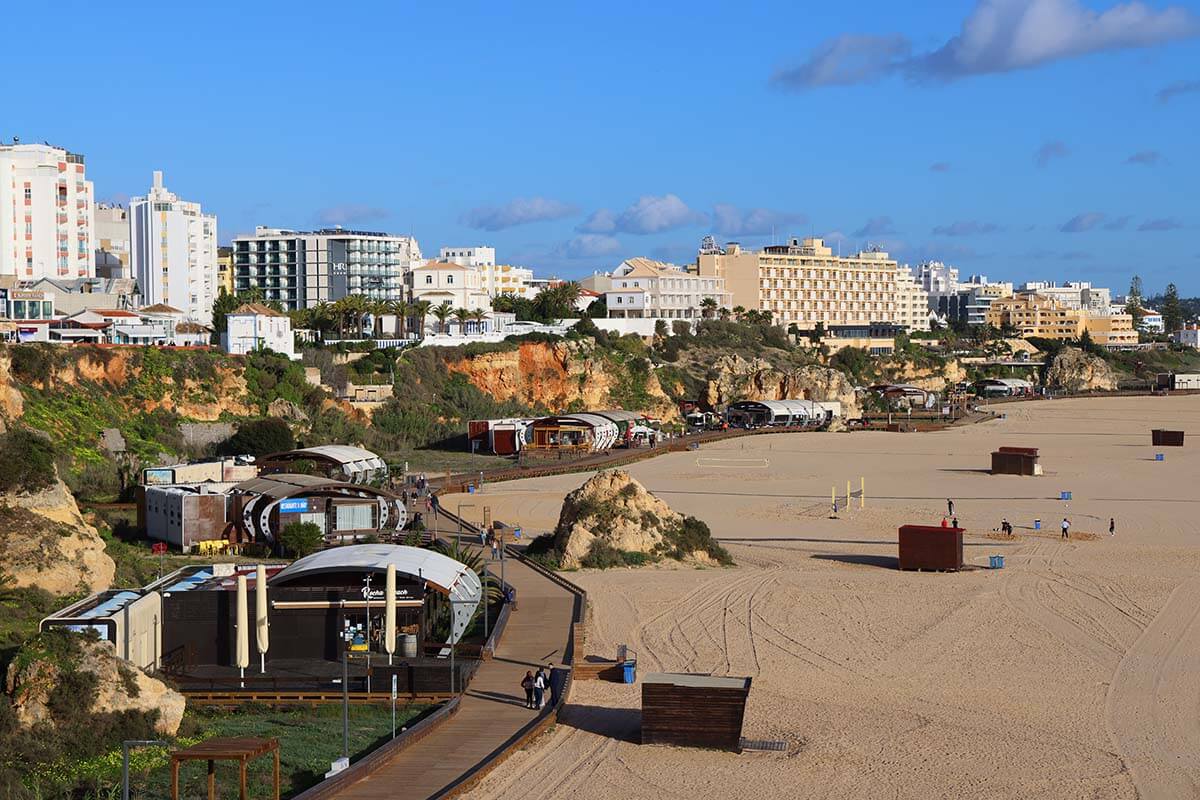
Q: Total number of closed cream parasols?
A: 3